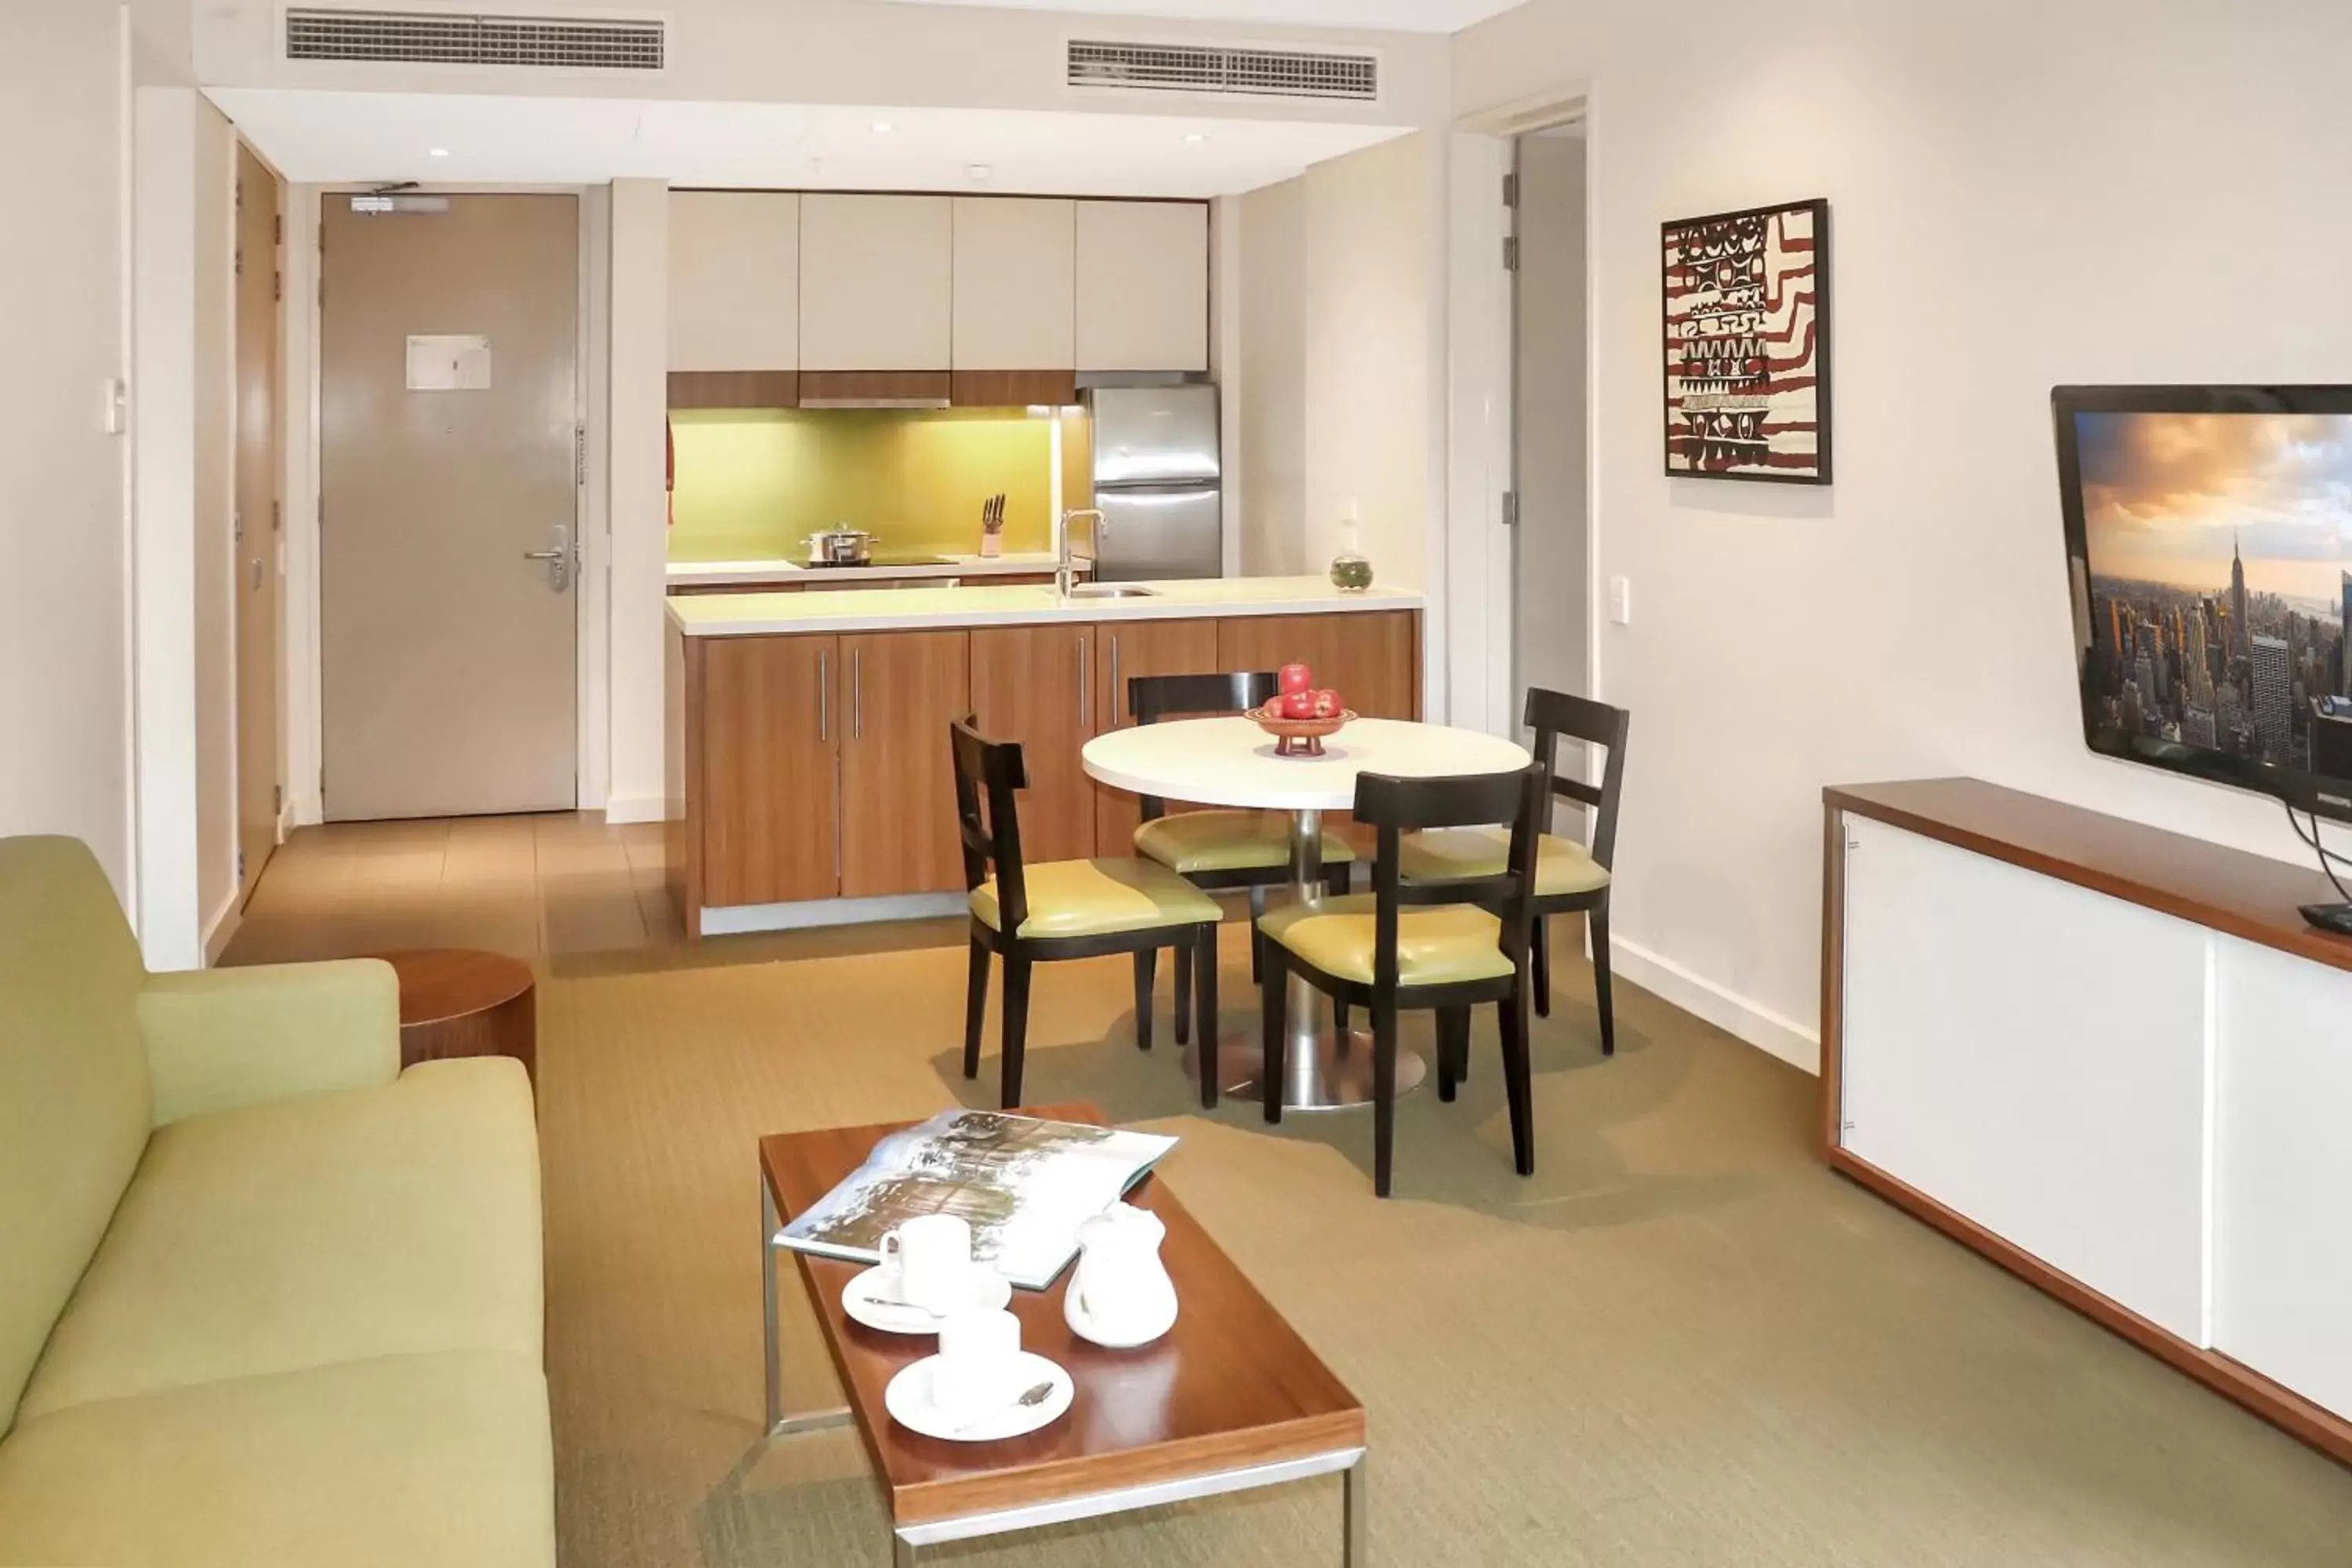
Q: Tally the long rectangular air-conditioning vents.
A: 2